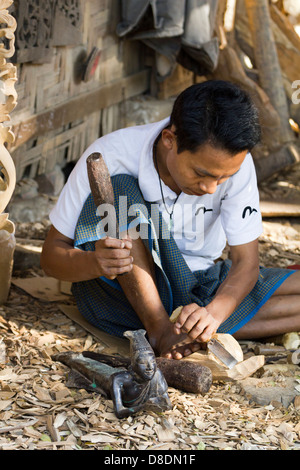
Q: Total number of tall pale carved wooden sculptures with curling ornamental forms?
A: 1